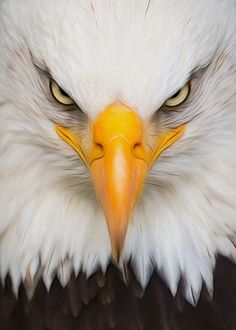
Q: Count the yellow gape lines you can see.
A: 2